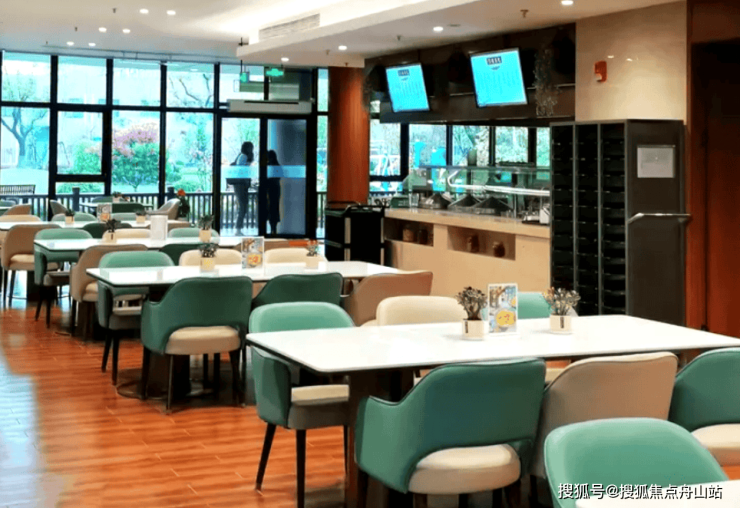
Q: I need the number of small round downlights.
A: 10